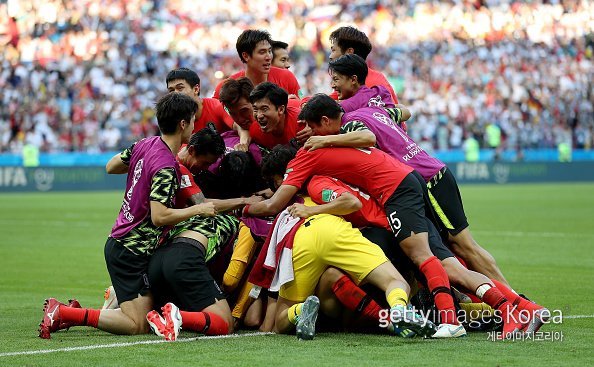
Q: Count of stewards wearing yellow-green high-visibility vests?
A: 4